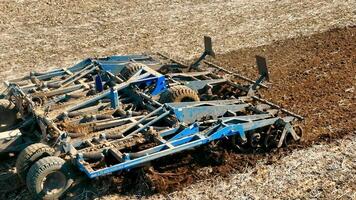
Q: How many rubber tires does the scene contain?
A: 5